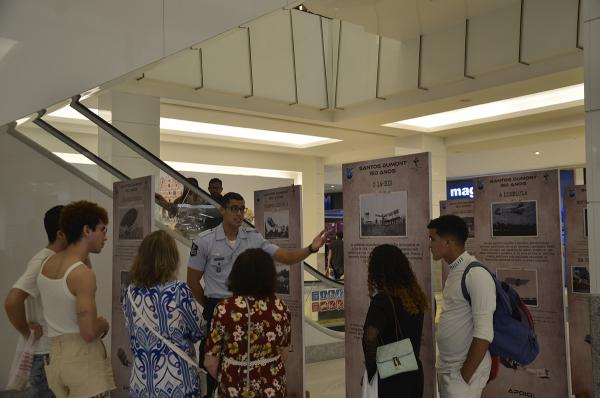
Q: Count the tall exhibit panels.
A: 6